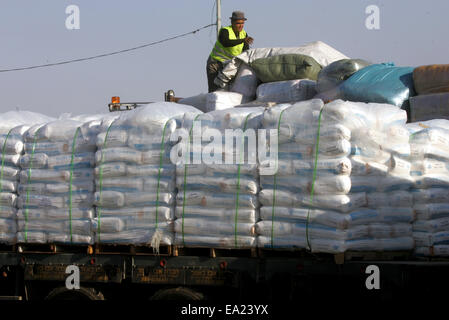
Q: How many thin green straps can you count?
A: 9